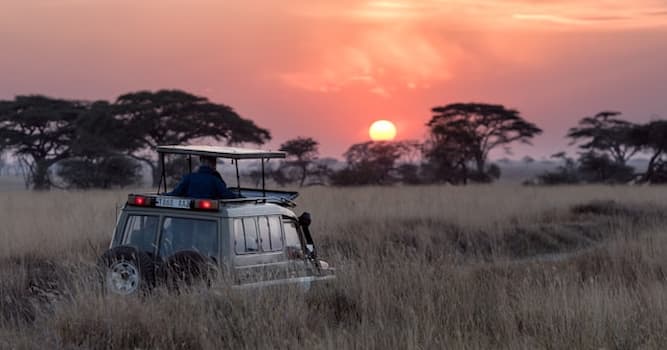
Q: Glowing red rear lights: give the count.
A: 2